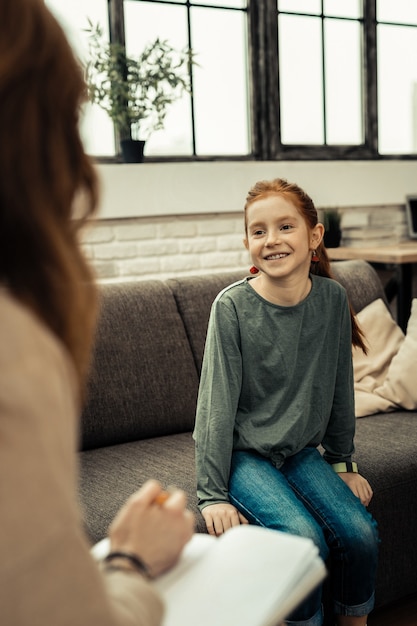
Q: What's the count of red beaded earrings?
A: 2